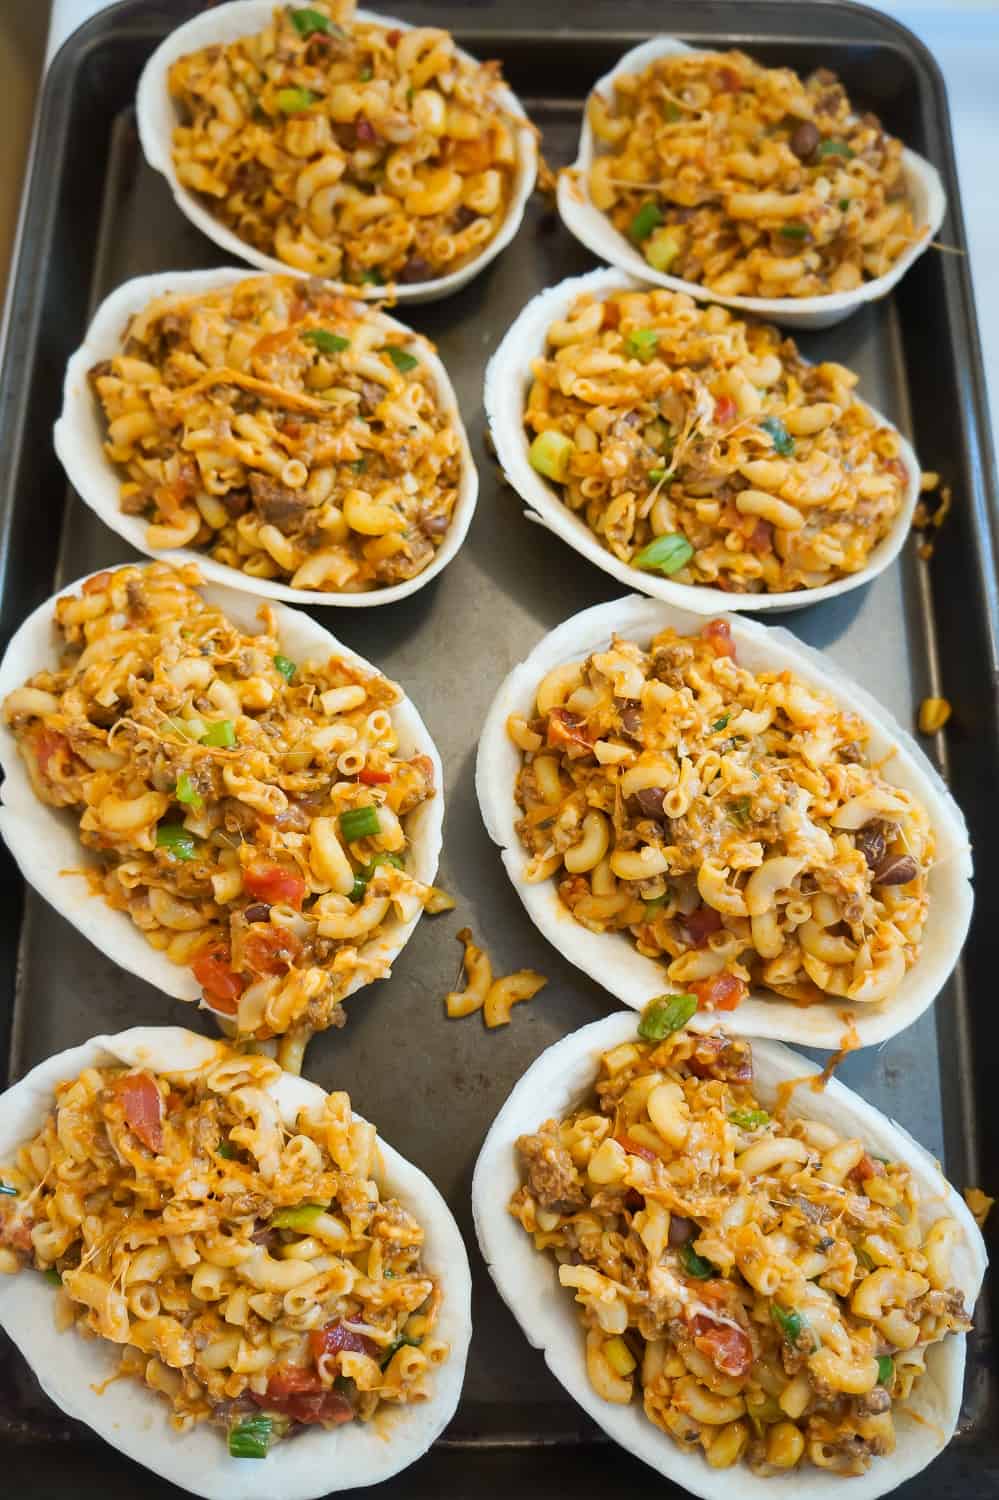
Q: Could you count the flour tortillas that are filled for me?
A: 8